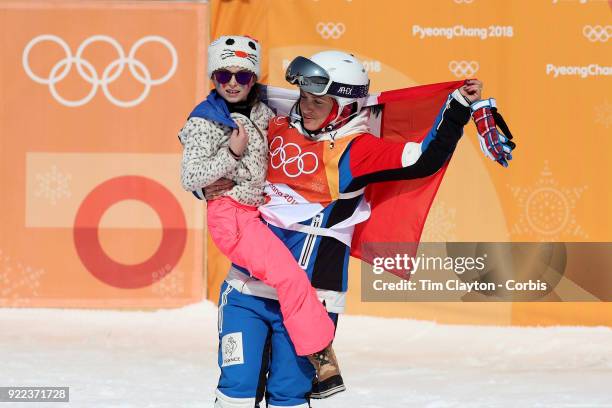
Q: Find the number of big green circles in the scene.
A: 0